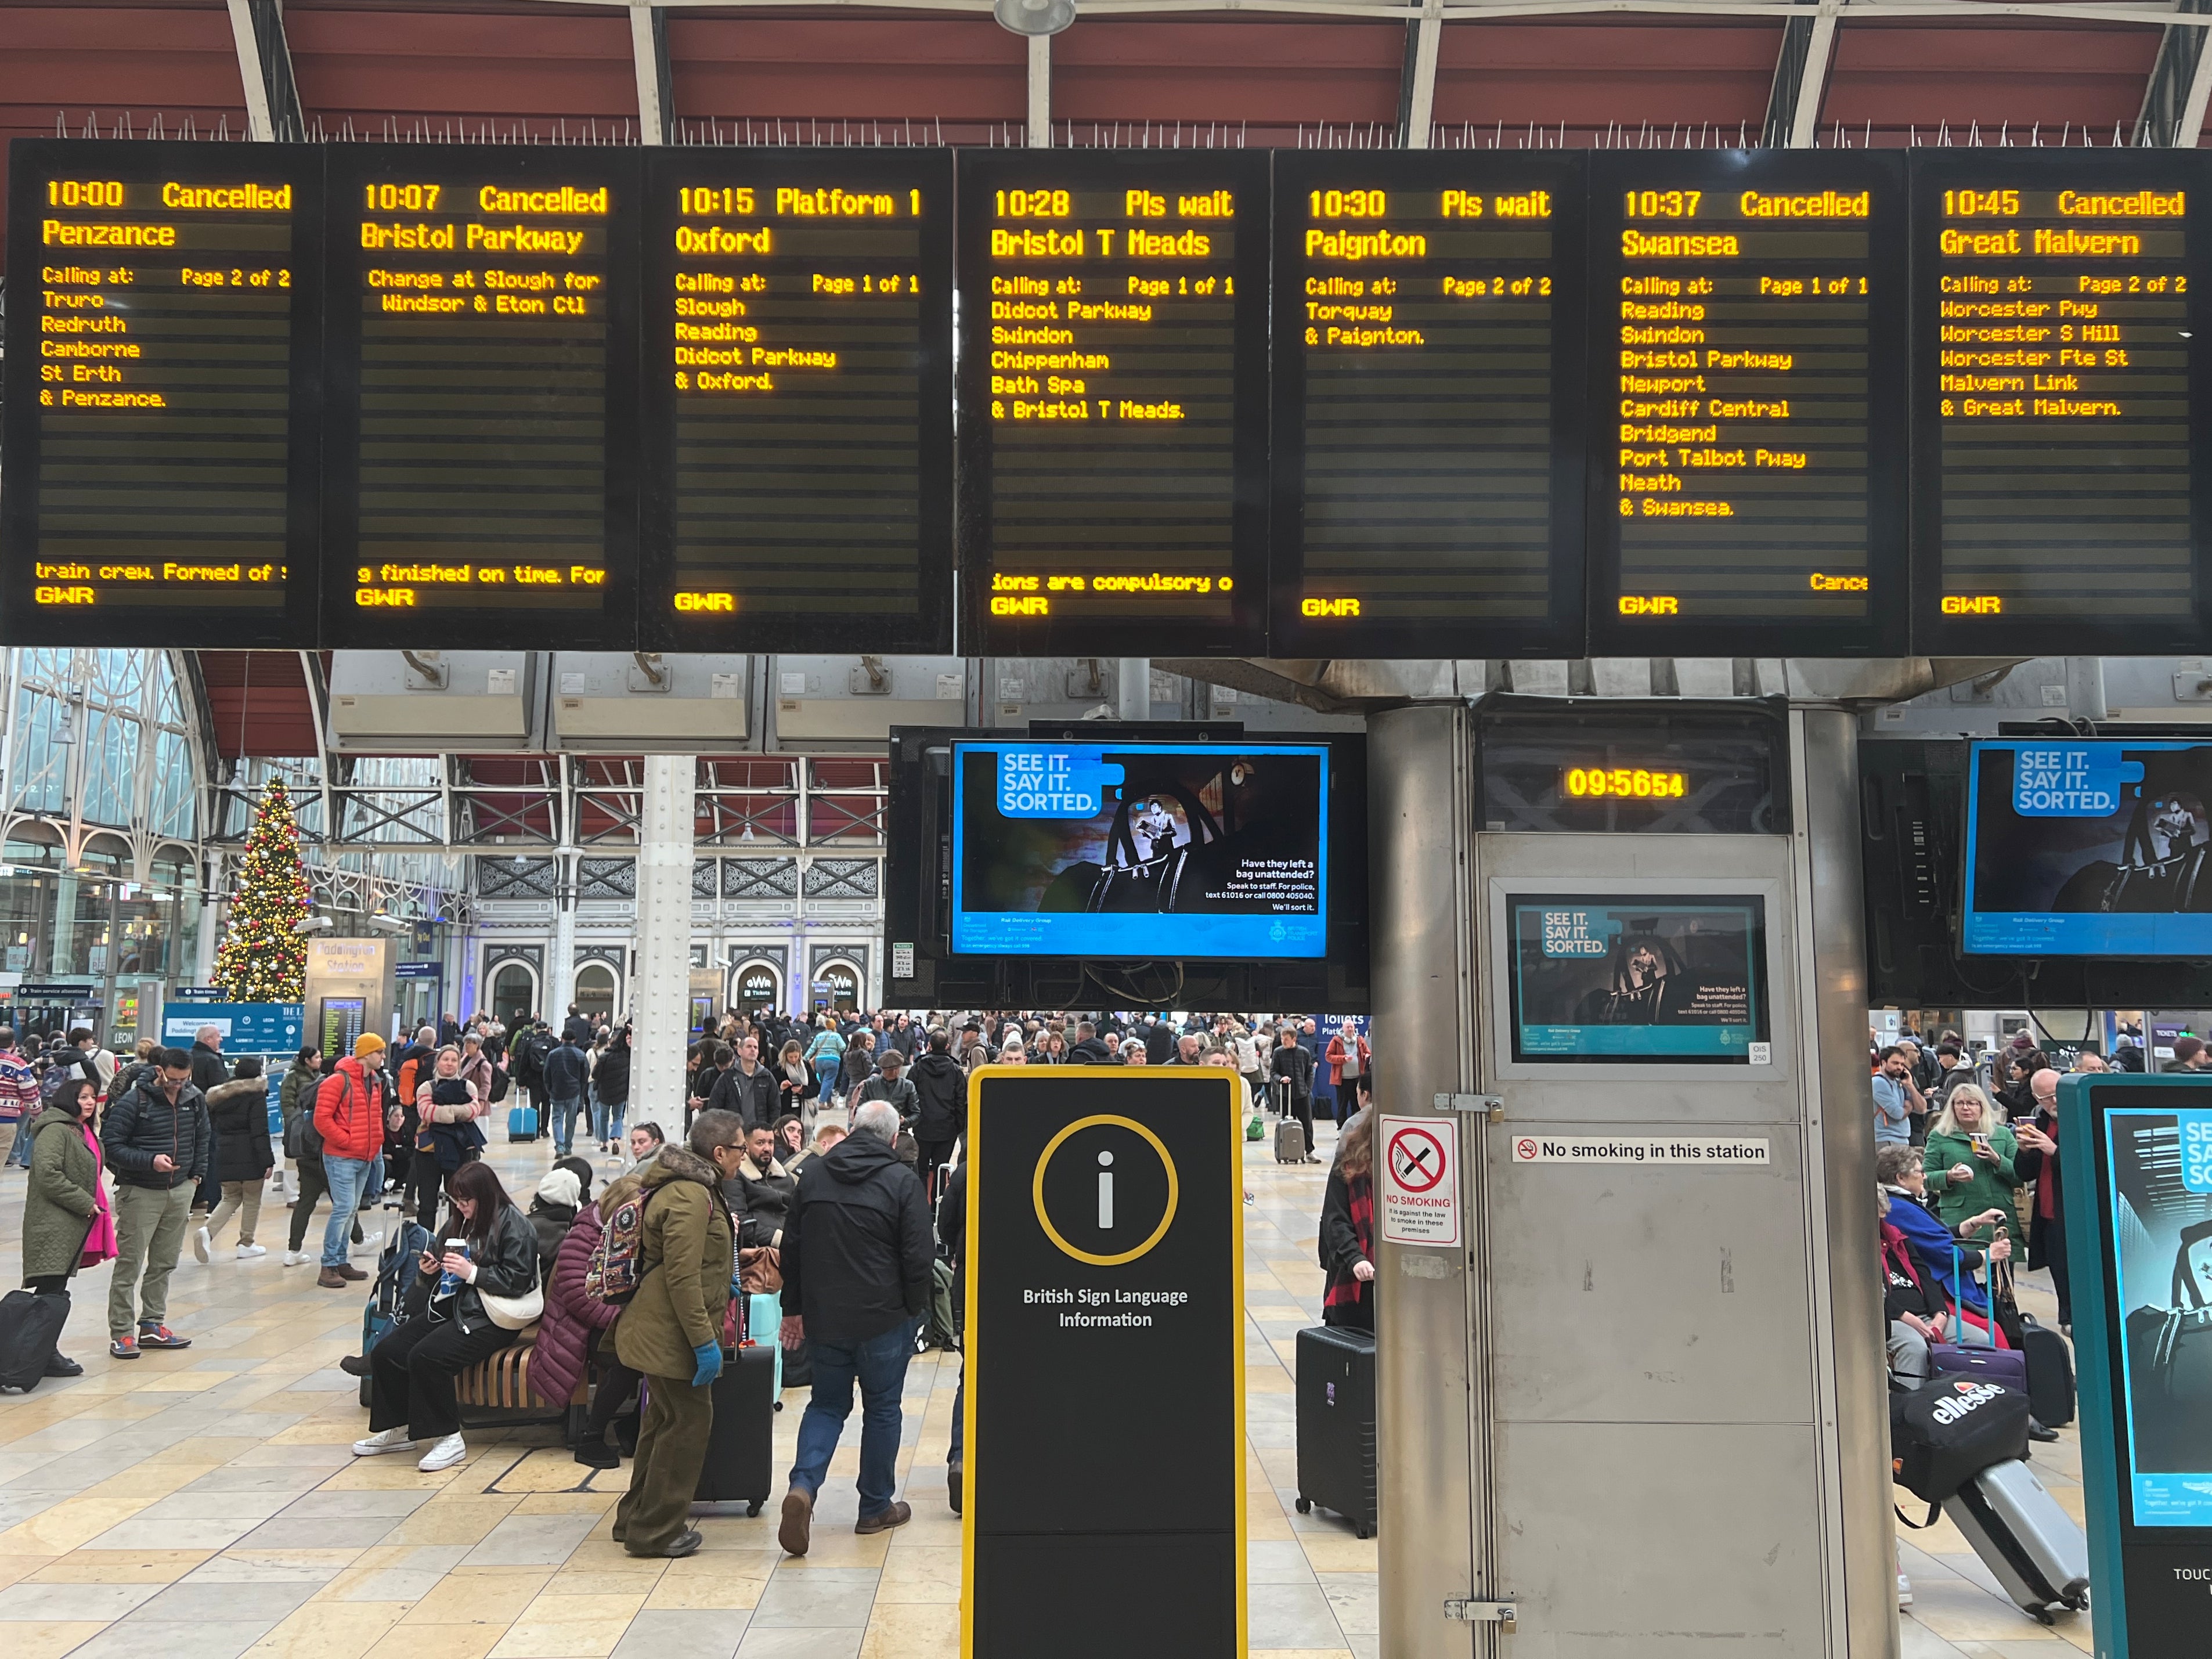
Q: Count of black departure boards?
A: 7